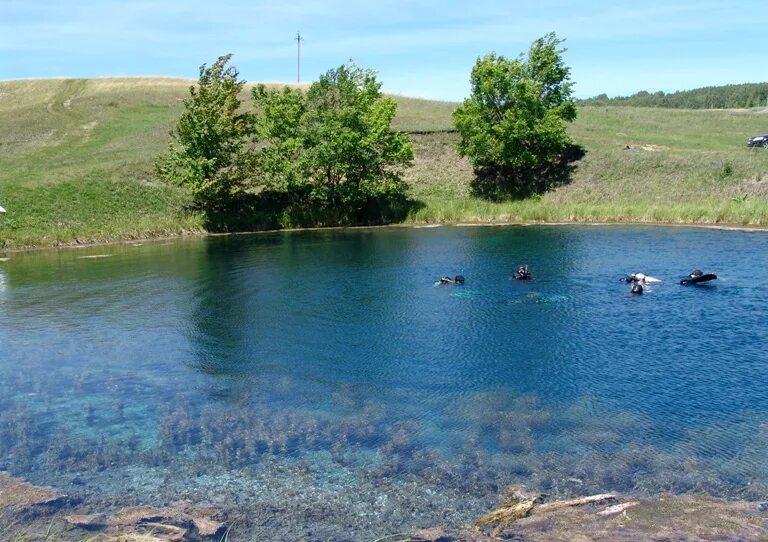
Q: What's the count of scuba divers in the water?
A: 5